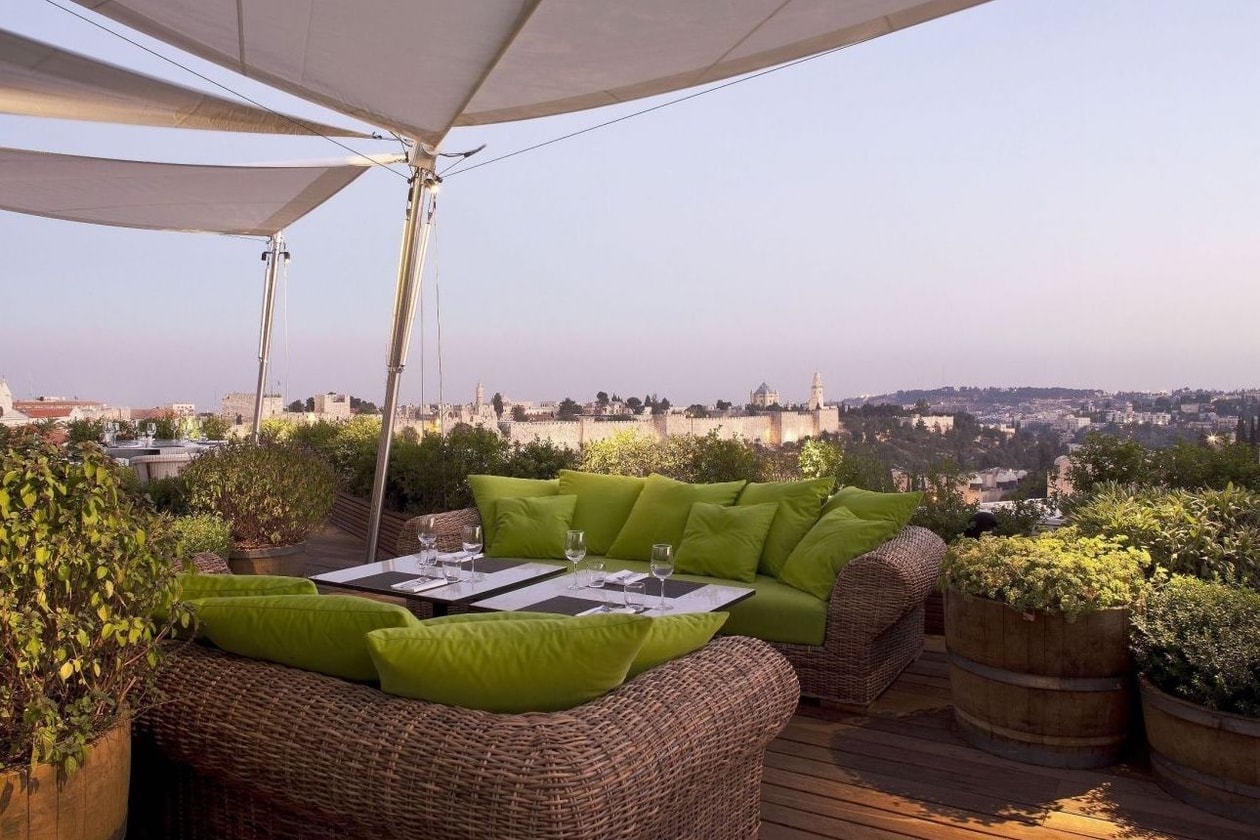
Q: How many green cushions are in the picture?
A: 13